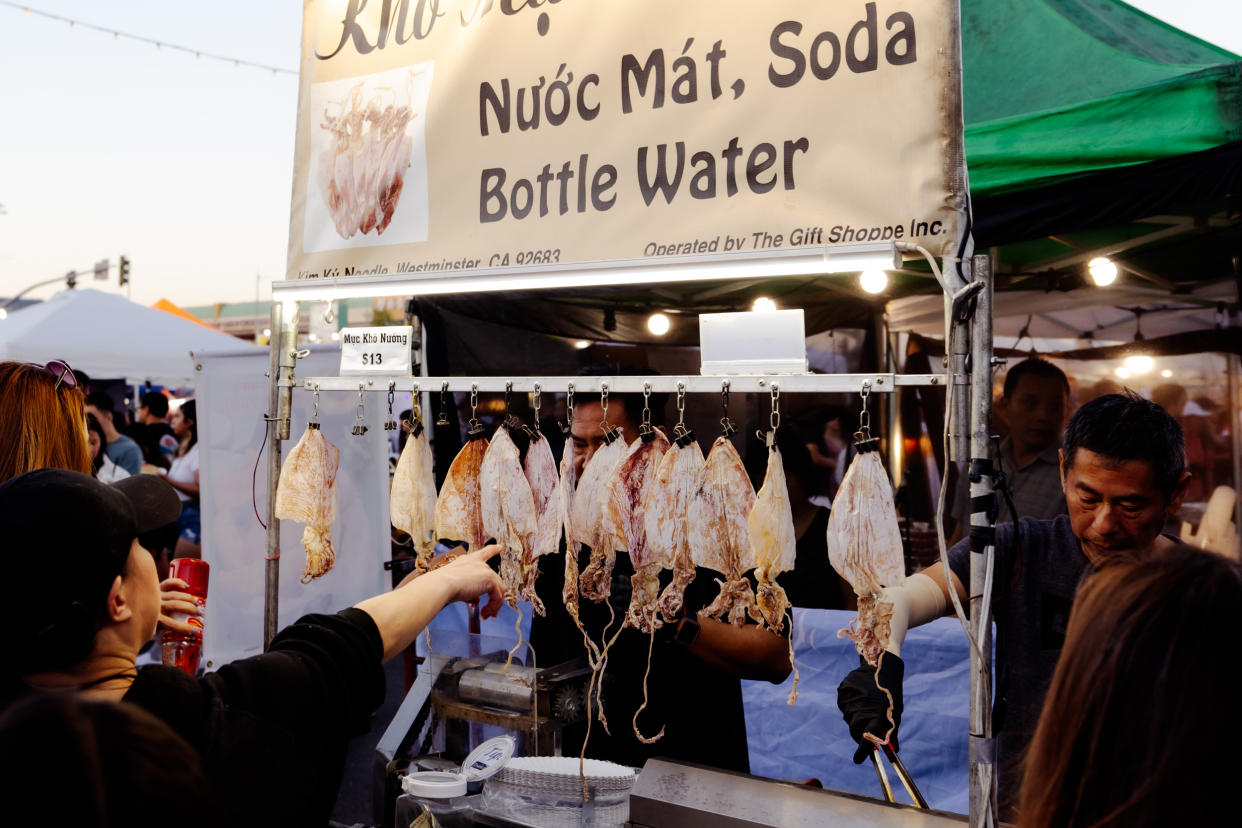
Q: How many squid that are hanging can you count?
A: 12